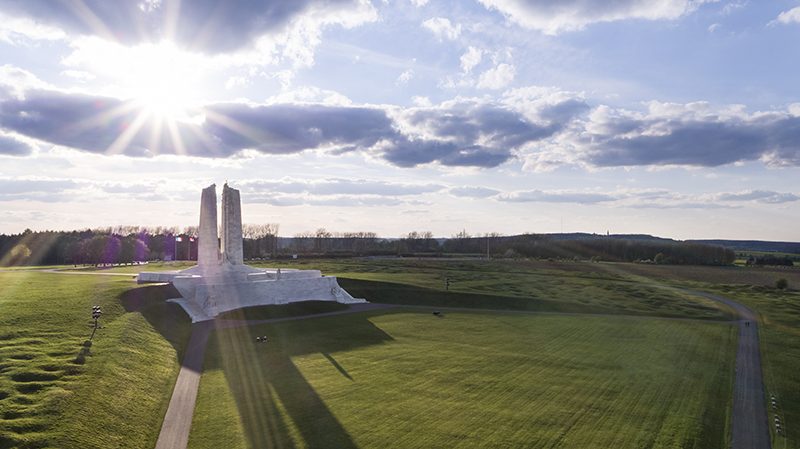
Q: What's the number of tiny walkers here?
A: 2